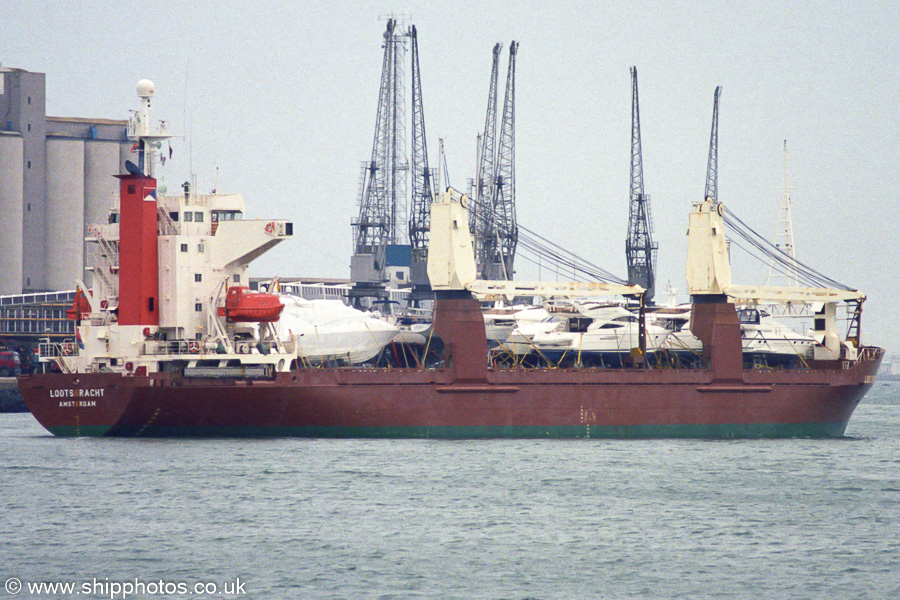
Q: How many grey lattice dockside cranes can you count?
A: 6